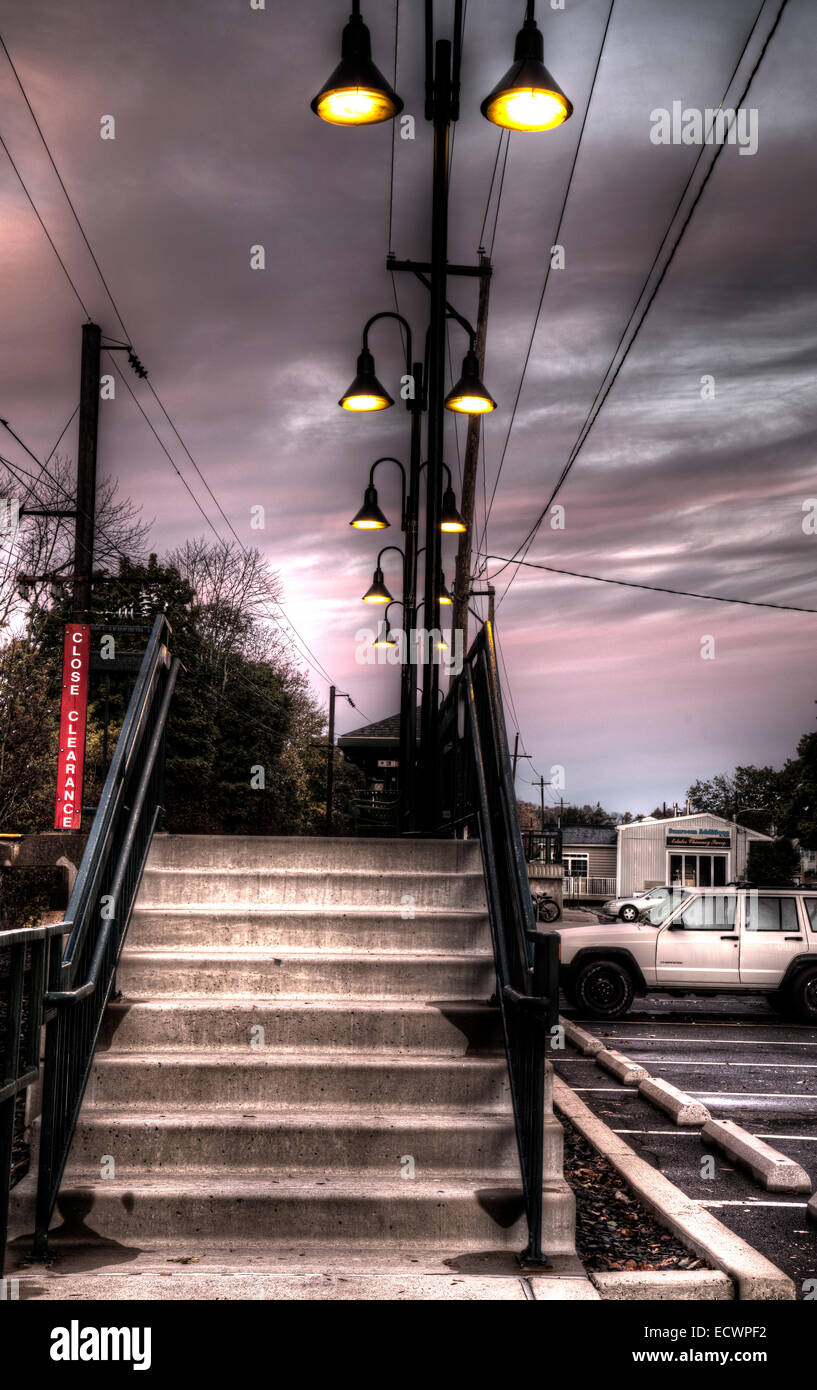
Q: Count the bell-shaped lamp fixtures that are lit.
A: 10